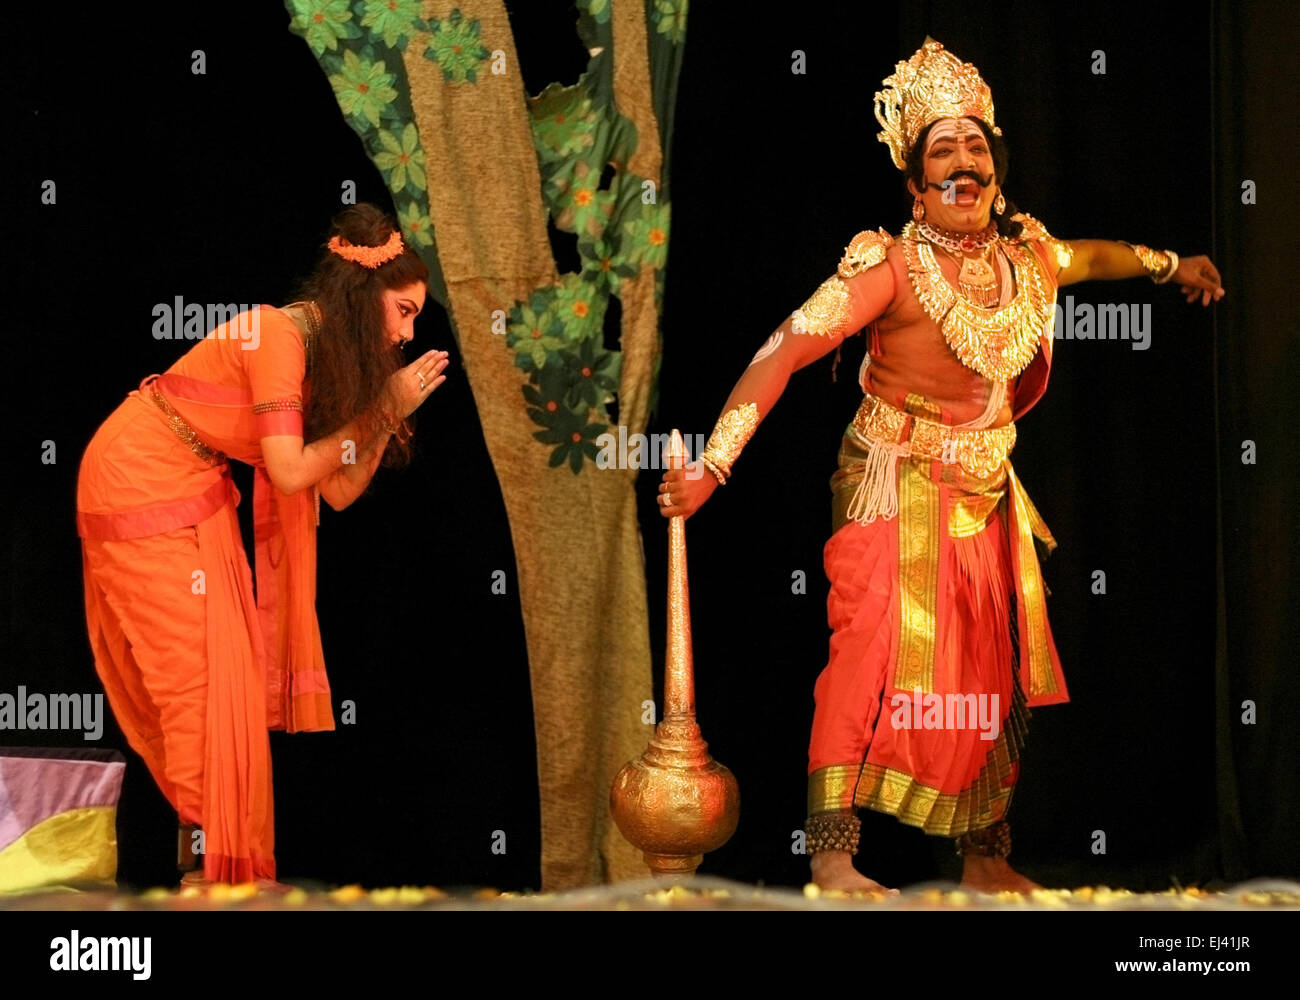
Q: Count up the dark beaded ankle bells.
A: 2